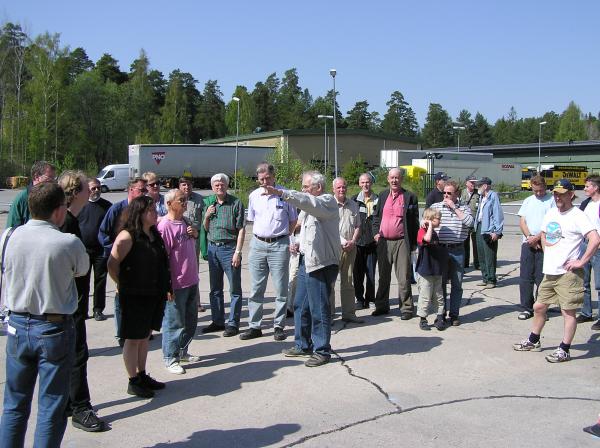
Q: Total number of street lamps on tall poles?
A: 5